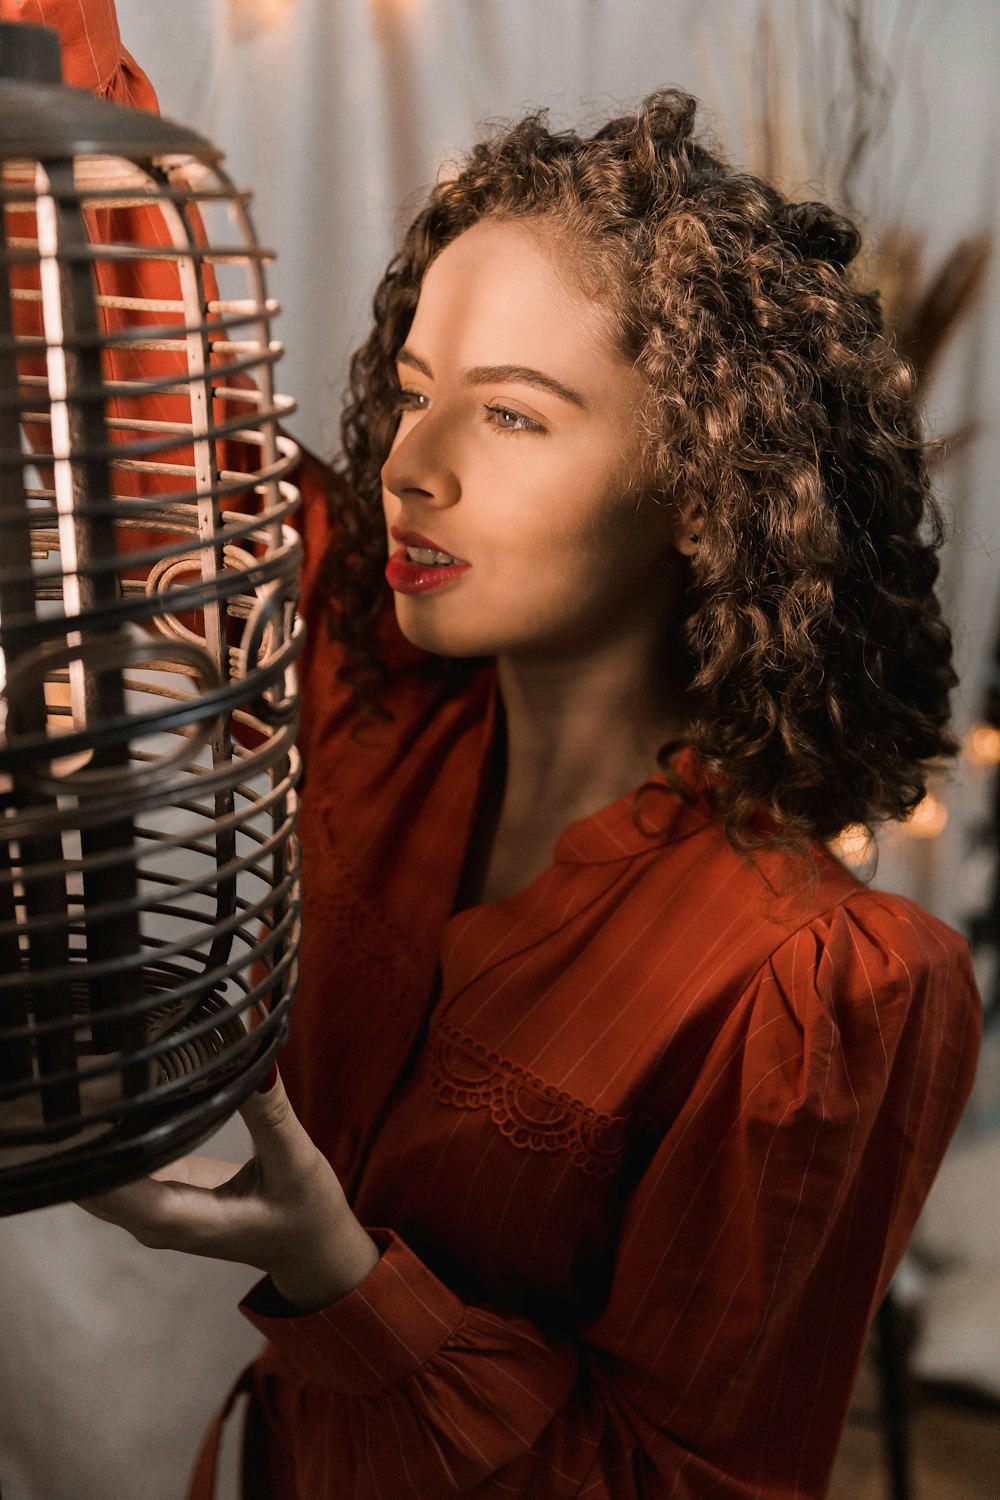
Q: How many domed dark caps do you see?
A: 1